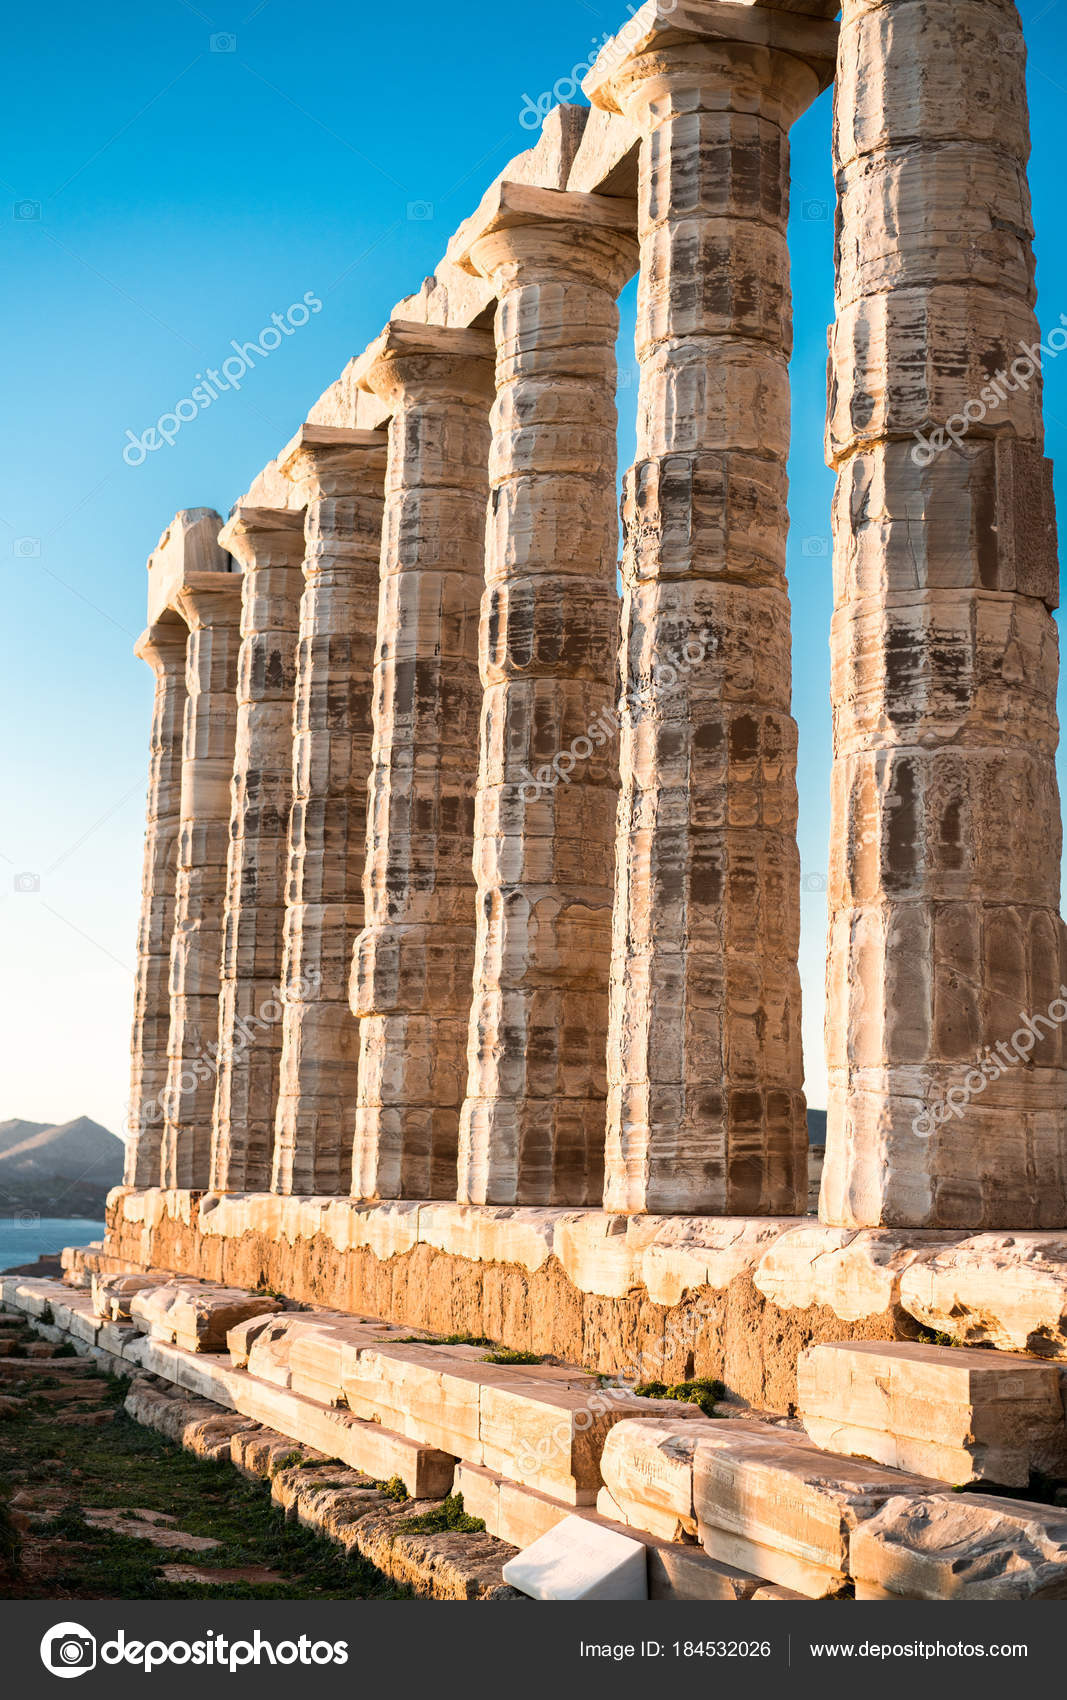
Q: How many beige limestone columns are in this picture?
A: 8